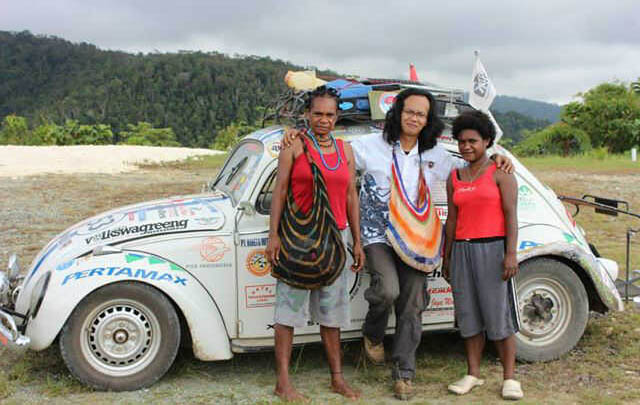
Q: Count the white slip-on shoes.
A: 2